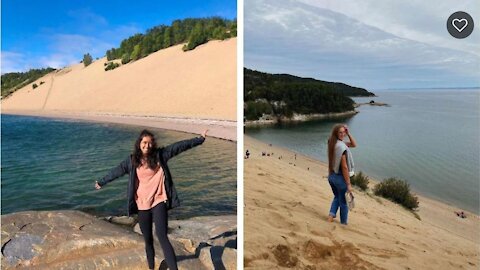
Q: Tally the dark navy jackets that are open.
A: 1